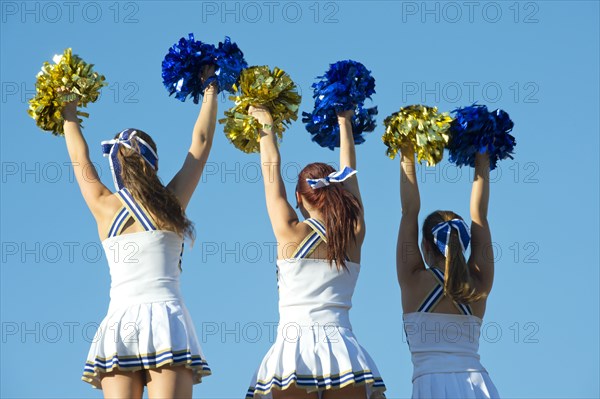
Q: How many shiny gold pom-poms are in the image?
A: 3